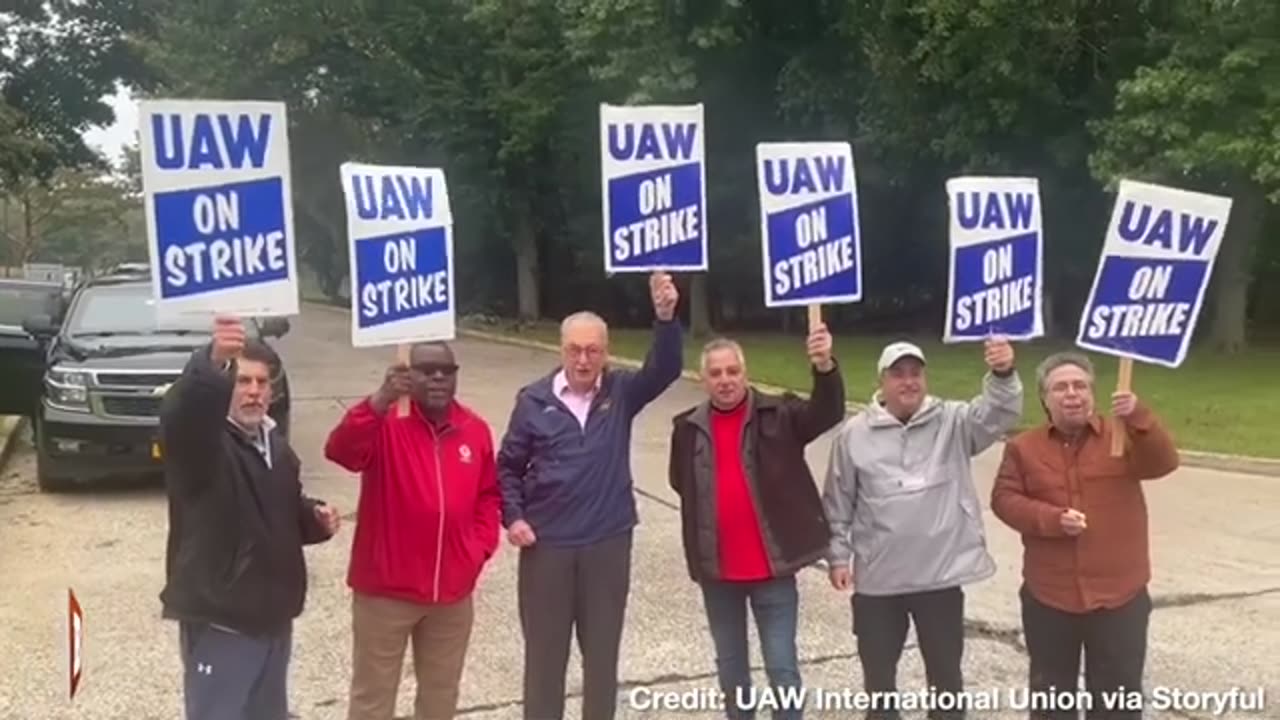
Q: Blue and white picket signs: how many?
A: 6